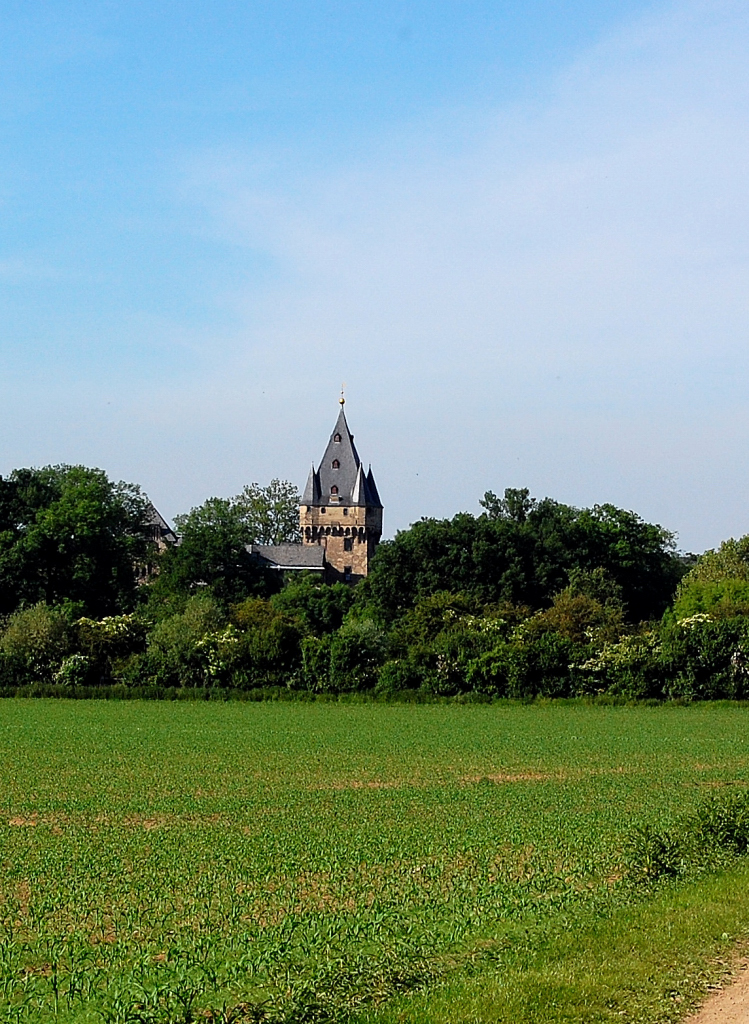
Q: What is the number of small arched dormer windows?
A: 3